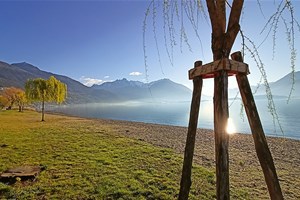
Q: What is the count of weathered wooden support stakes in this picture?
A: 3